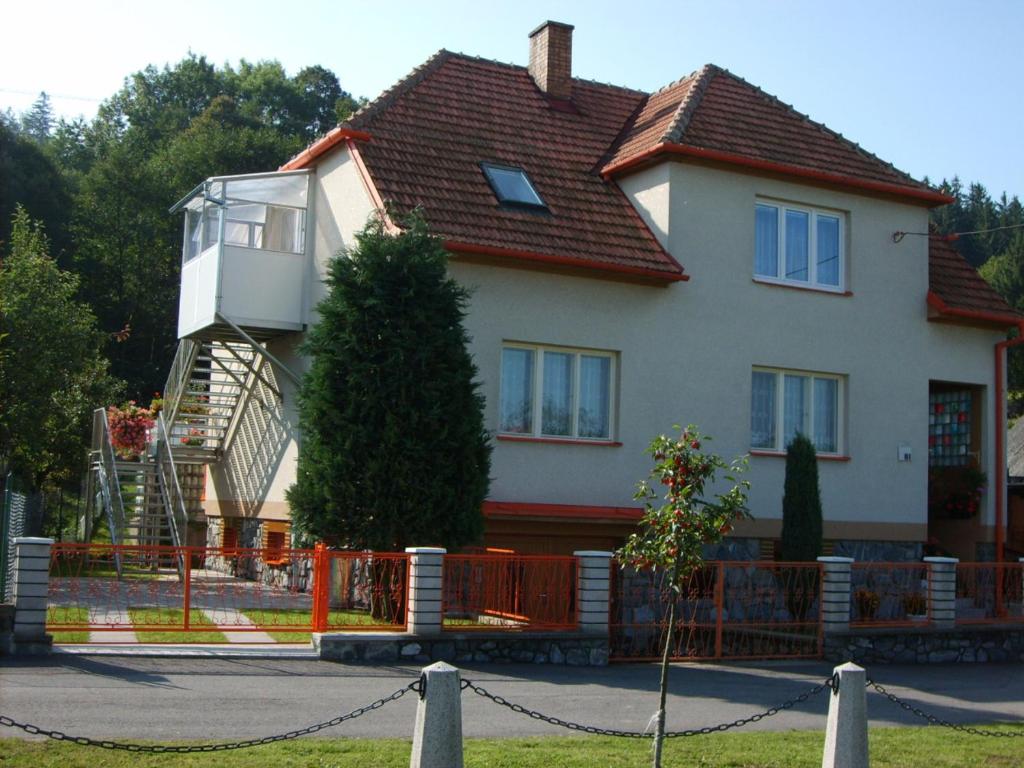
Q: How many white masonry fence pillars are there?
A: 5